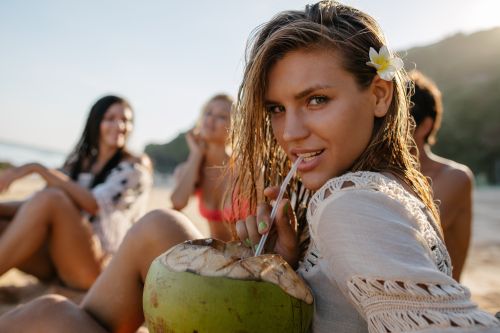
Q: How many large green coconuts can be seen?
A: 1